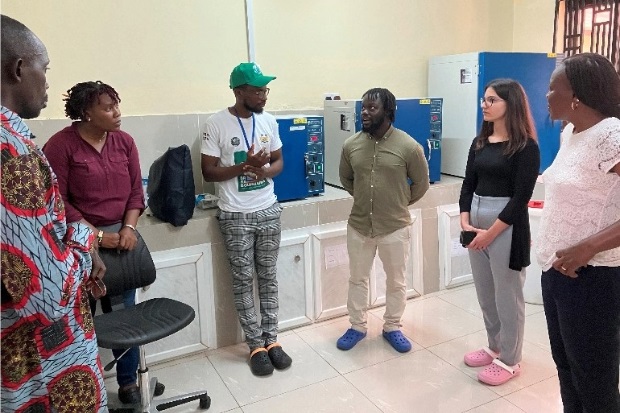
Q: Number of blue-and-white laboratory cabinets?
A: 3